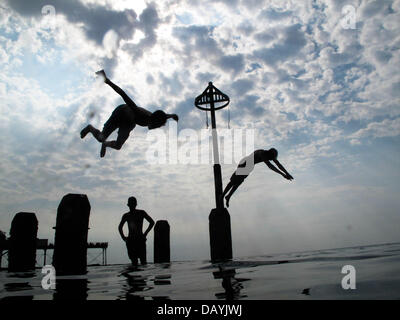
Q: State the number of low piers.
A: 3